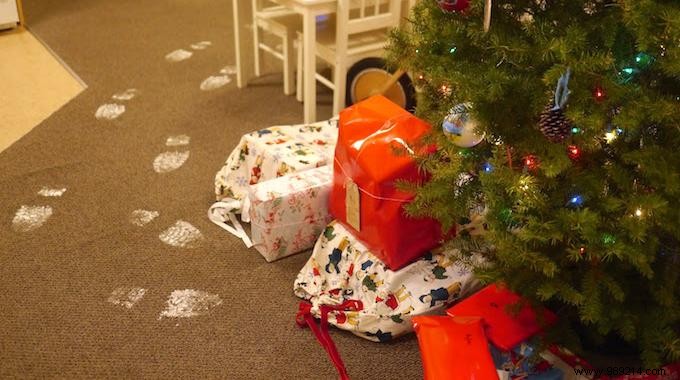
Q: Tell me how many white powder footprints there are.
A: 7